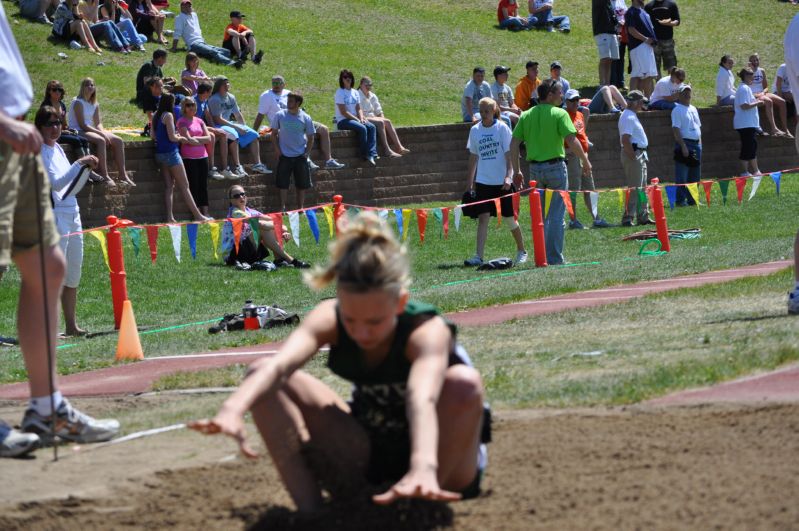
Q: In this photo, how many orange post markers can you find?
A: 4